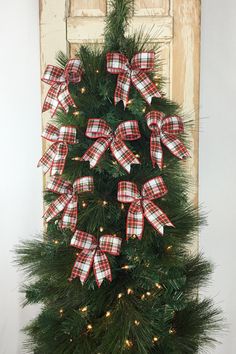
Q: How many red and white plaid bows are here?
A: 8